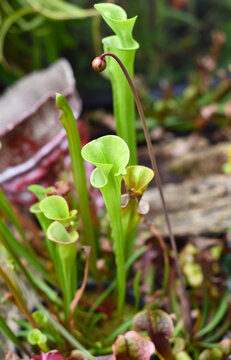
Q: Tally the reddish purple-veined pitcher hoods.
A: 2